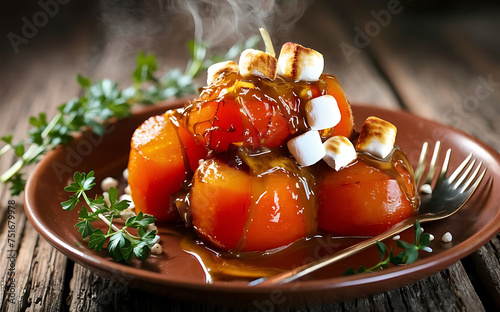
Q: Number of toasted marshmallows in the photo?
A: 5